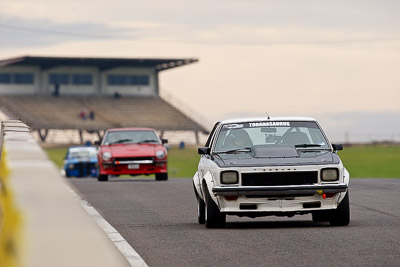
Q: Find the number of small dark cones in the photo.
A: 0